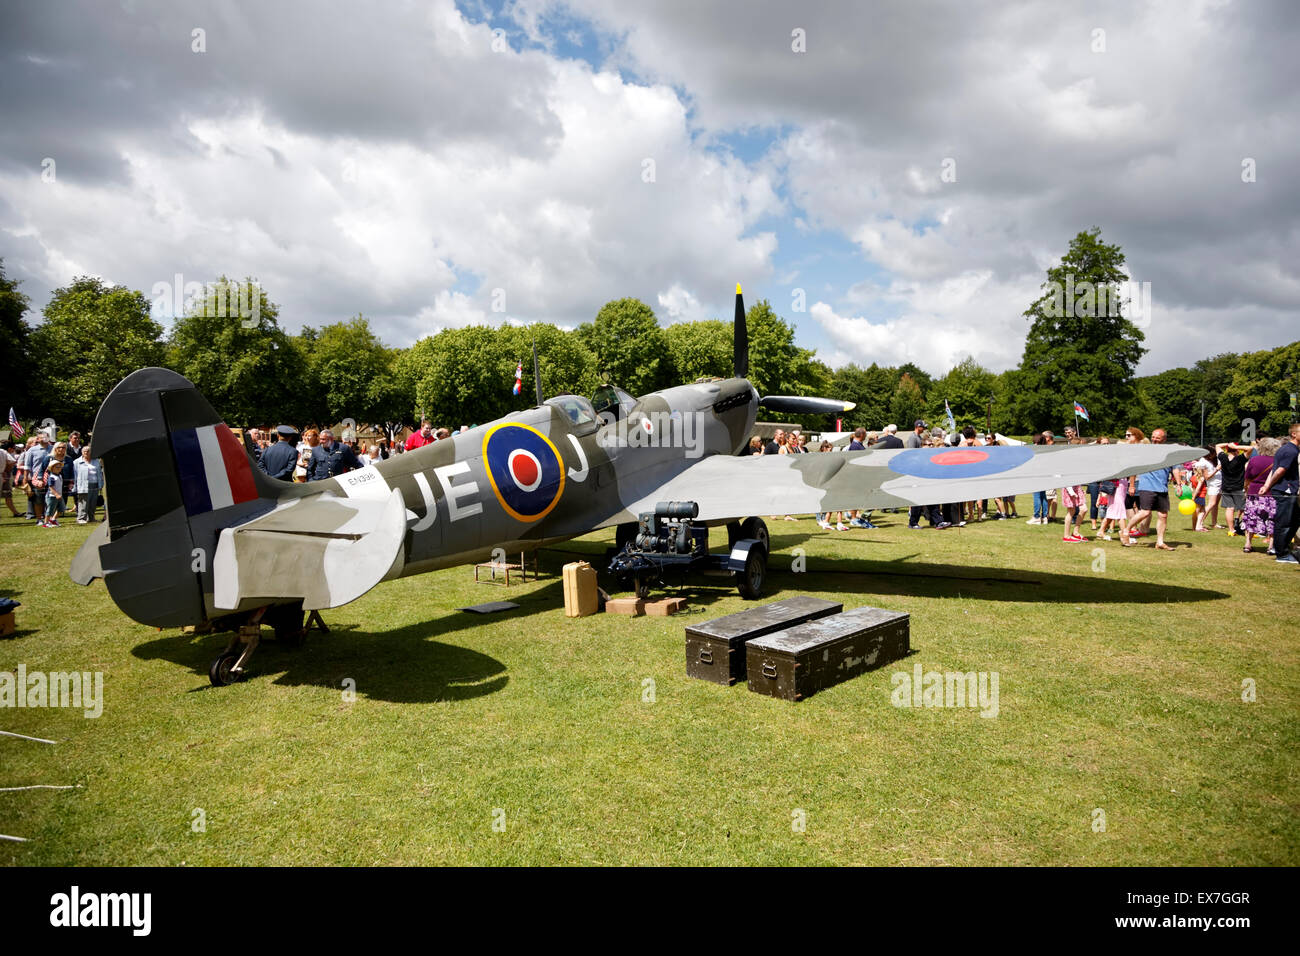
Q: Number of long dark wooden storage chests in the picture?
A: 2